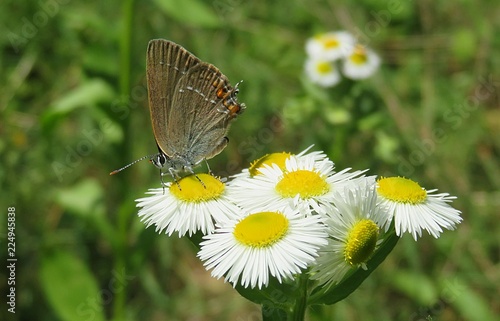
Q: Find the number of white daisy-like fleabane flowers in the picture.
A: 9